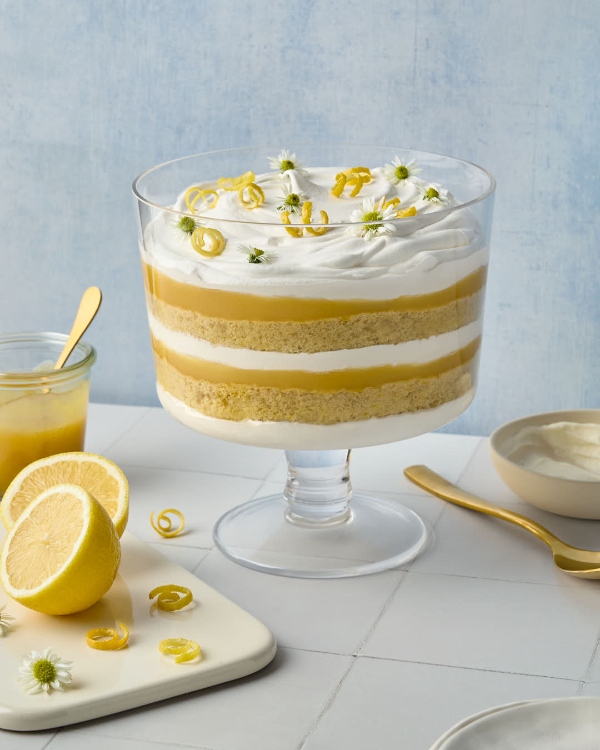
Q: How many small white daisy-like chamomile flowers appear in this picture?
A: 9